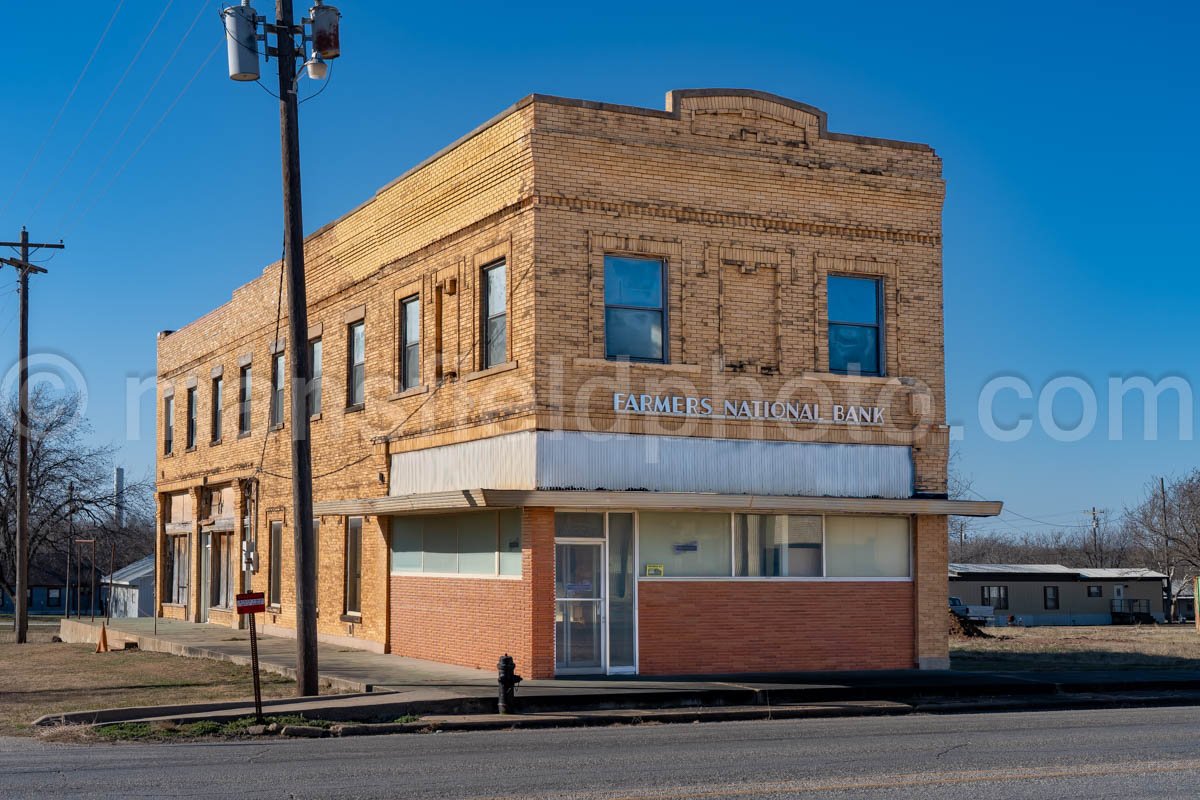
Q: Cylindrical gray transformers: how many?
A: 2